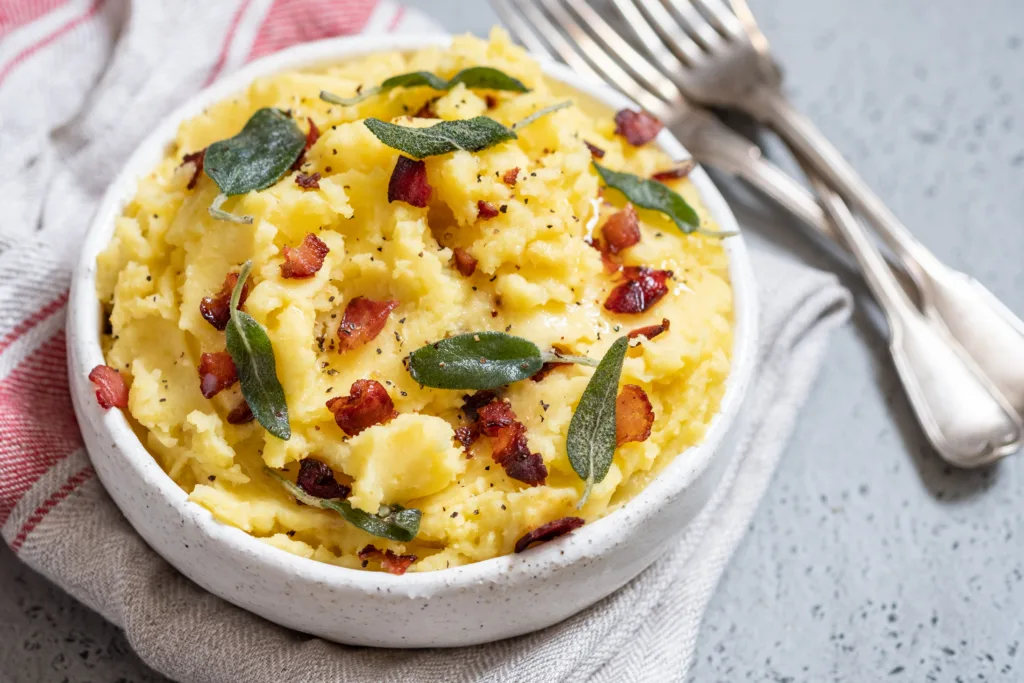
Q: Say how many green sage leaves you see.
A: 8